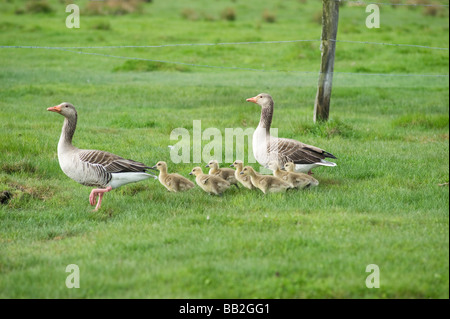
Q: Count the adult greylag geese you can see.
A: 2